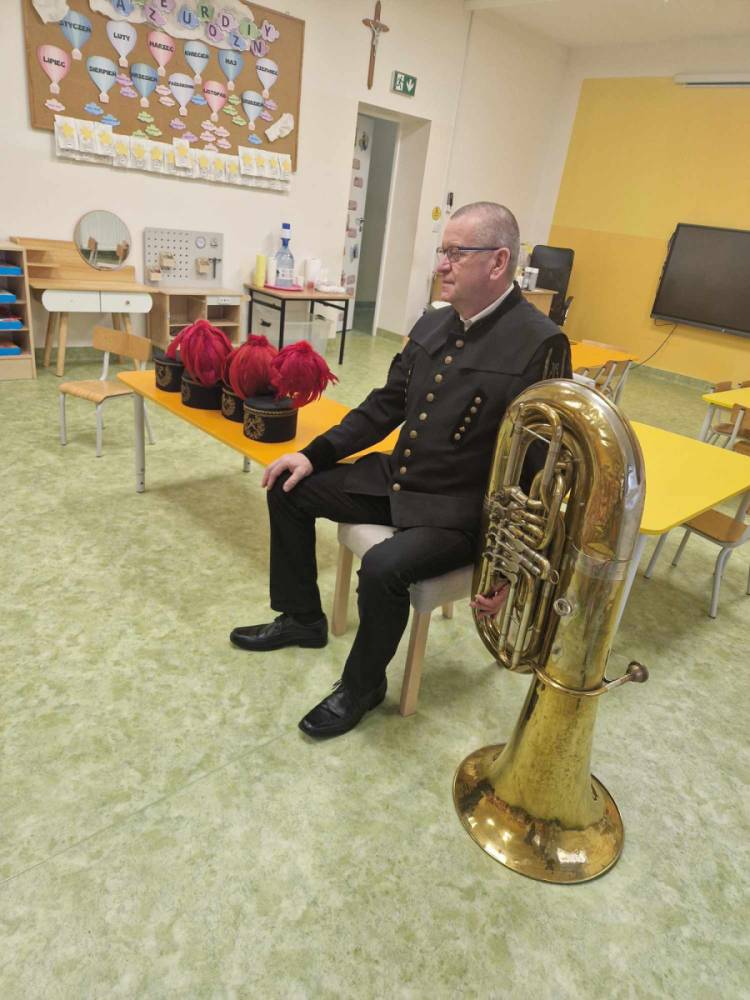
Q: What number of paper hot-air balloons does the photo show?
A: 12